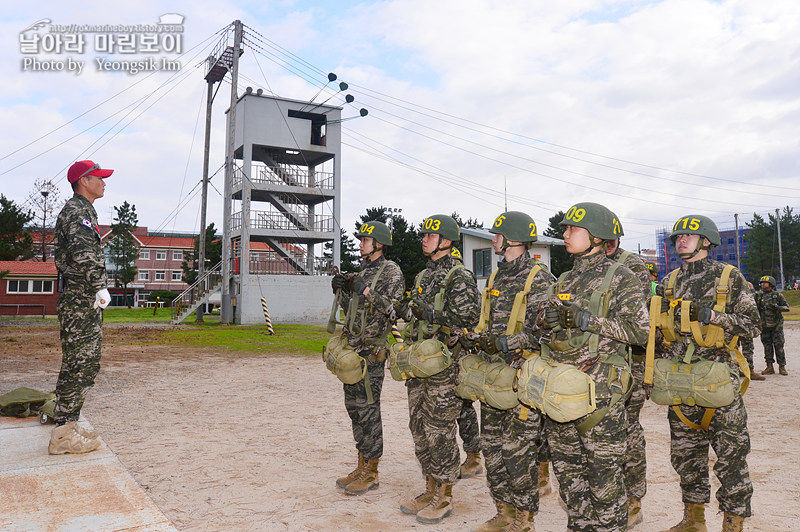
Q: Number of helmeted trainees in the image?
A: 9